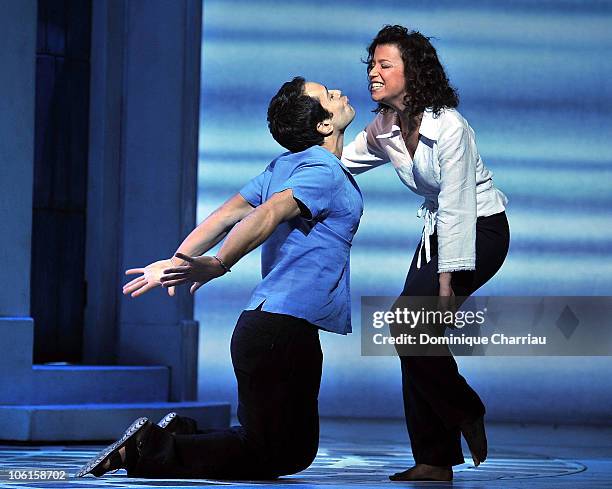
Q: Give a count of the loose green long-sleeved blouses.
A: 0